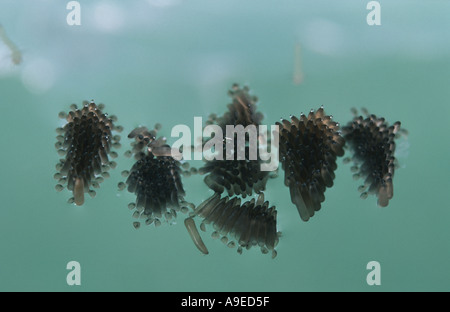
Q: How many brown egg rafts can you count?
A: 6